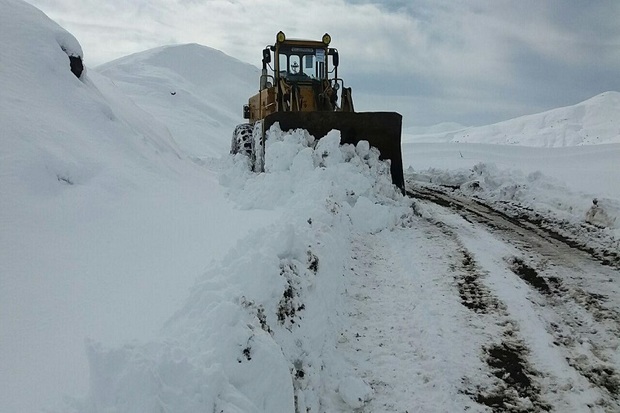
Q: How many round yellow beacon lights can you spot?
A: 2